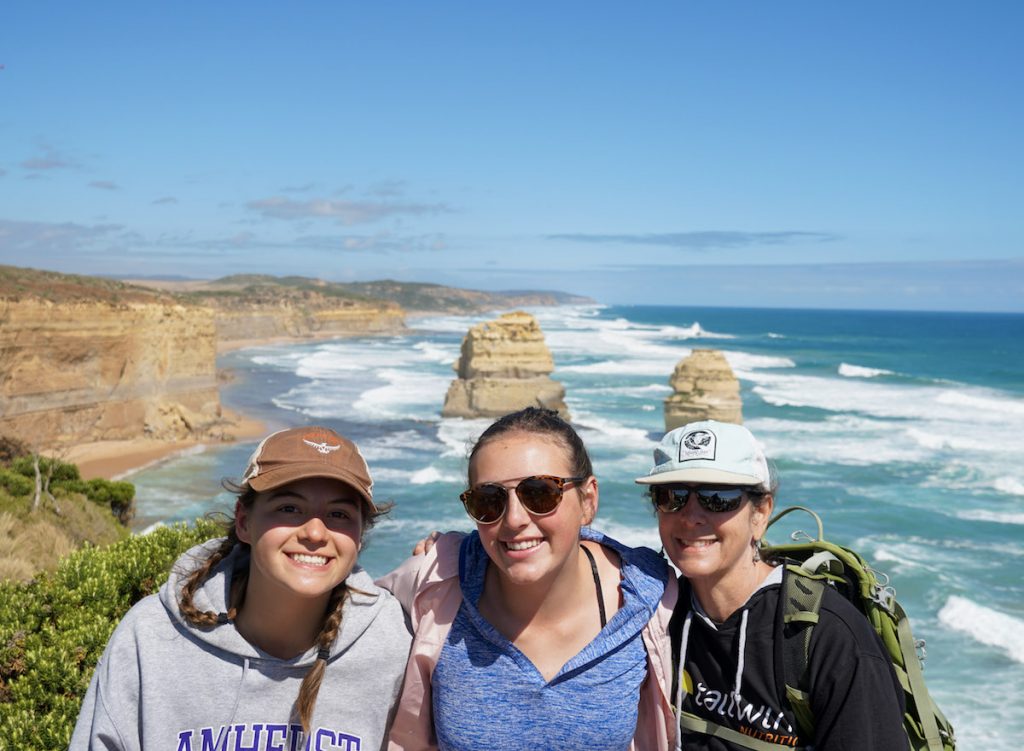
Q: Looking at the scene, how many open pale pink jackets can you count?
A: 1